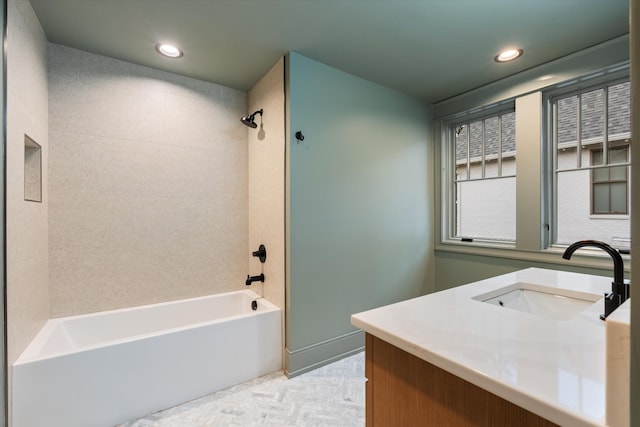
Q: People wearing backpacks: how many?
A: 0